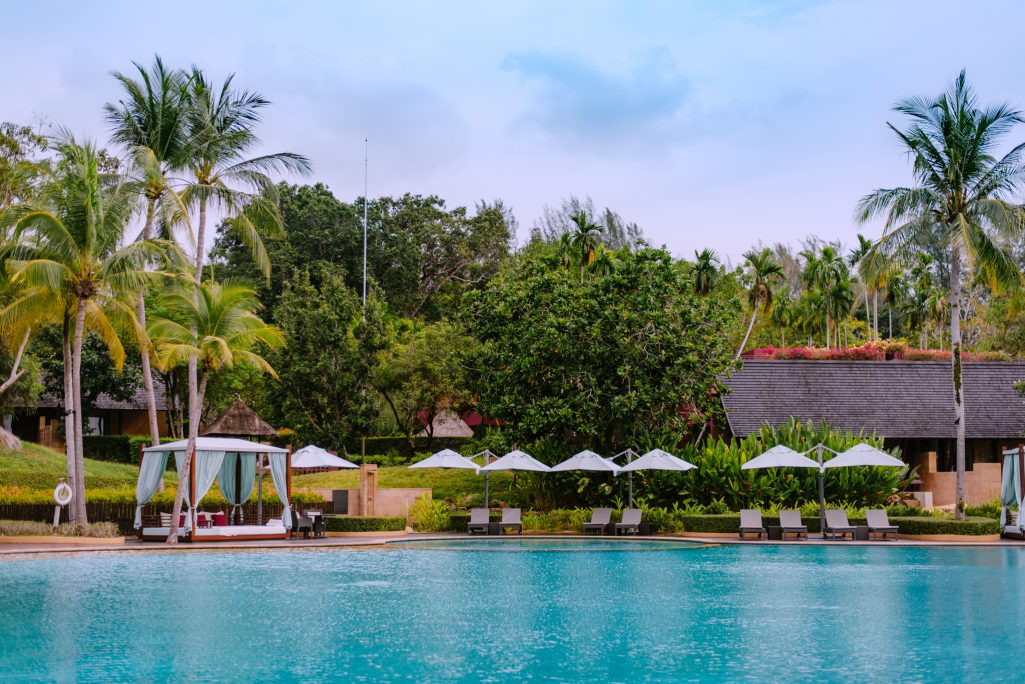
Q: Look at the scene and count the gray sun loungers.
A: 8